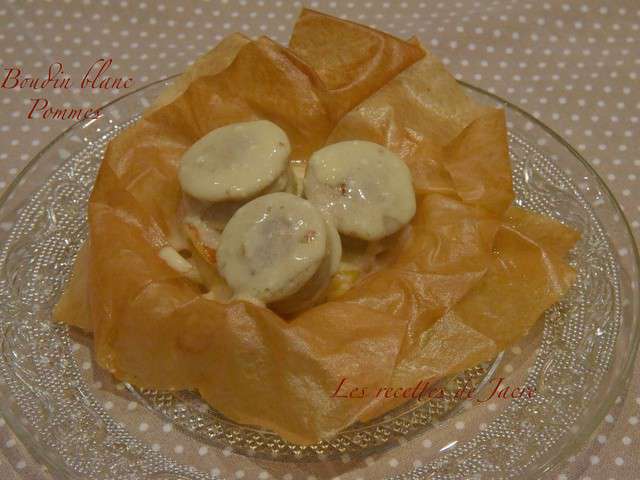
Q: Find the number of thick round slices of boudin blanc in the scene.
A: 3